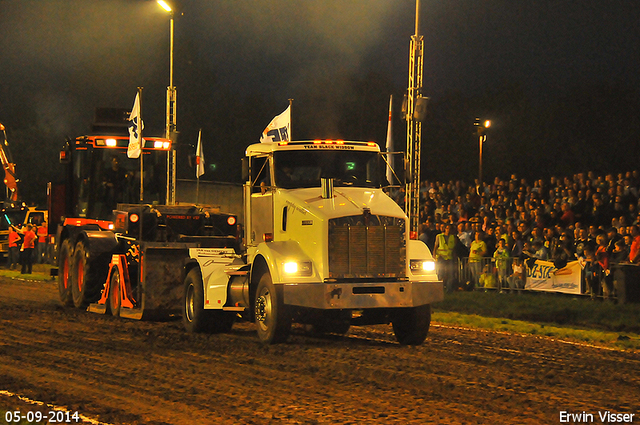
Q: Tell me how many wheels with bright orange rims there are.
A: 3